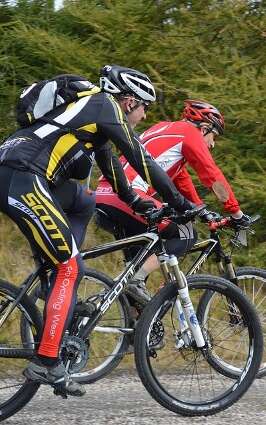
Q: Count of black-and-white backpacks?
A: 1